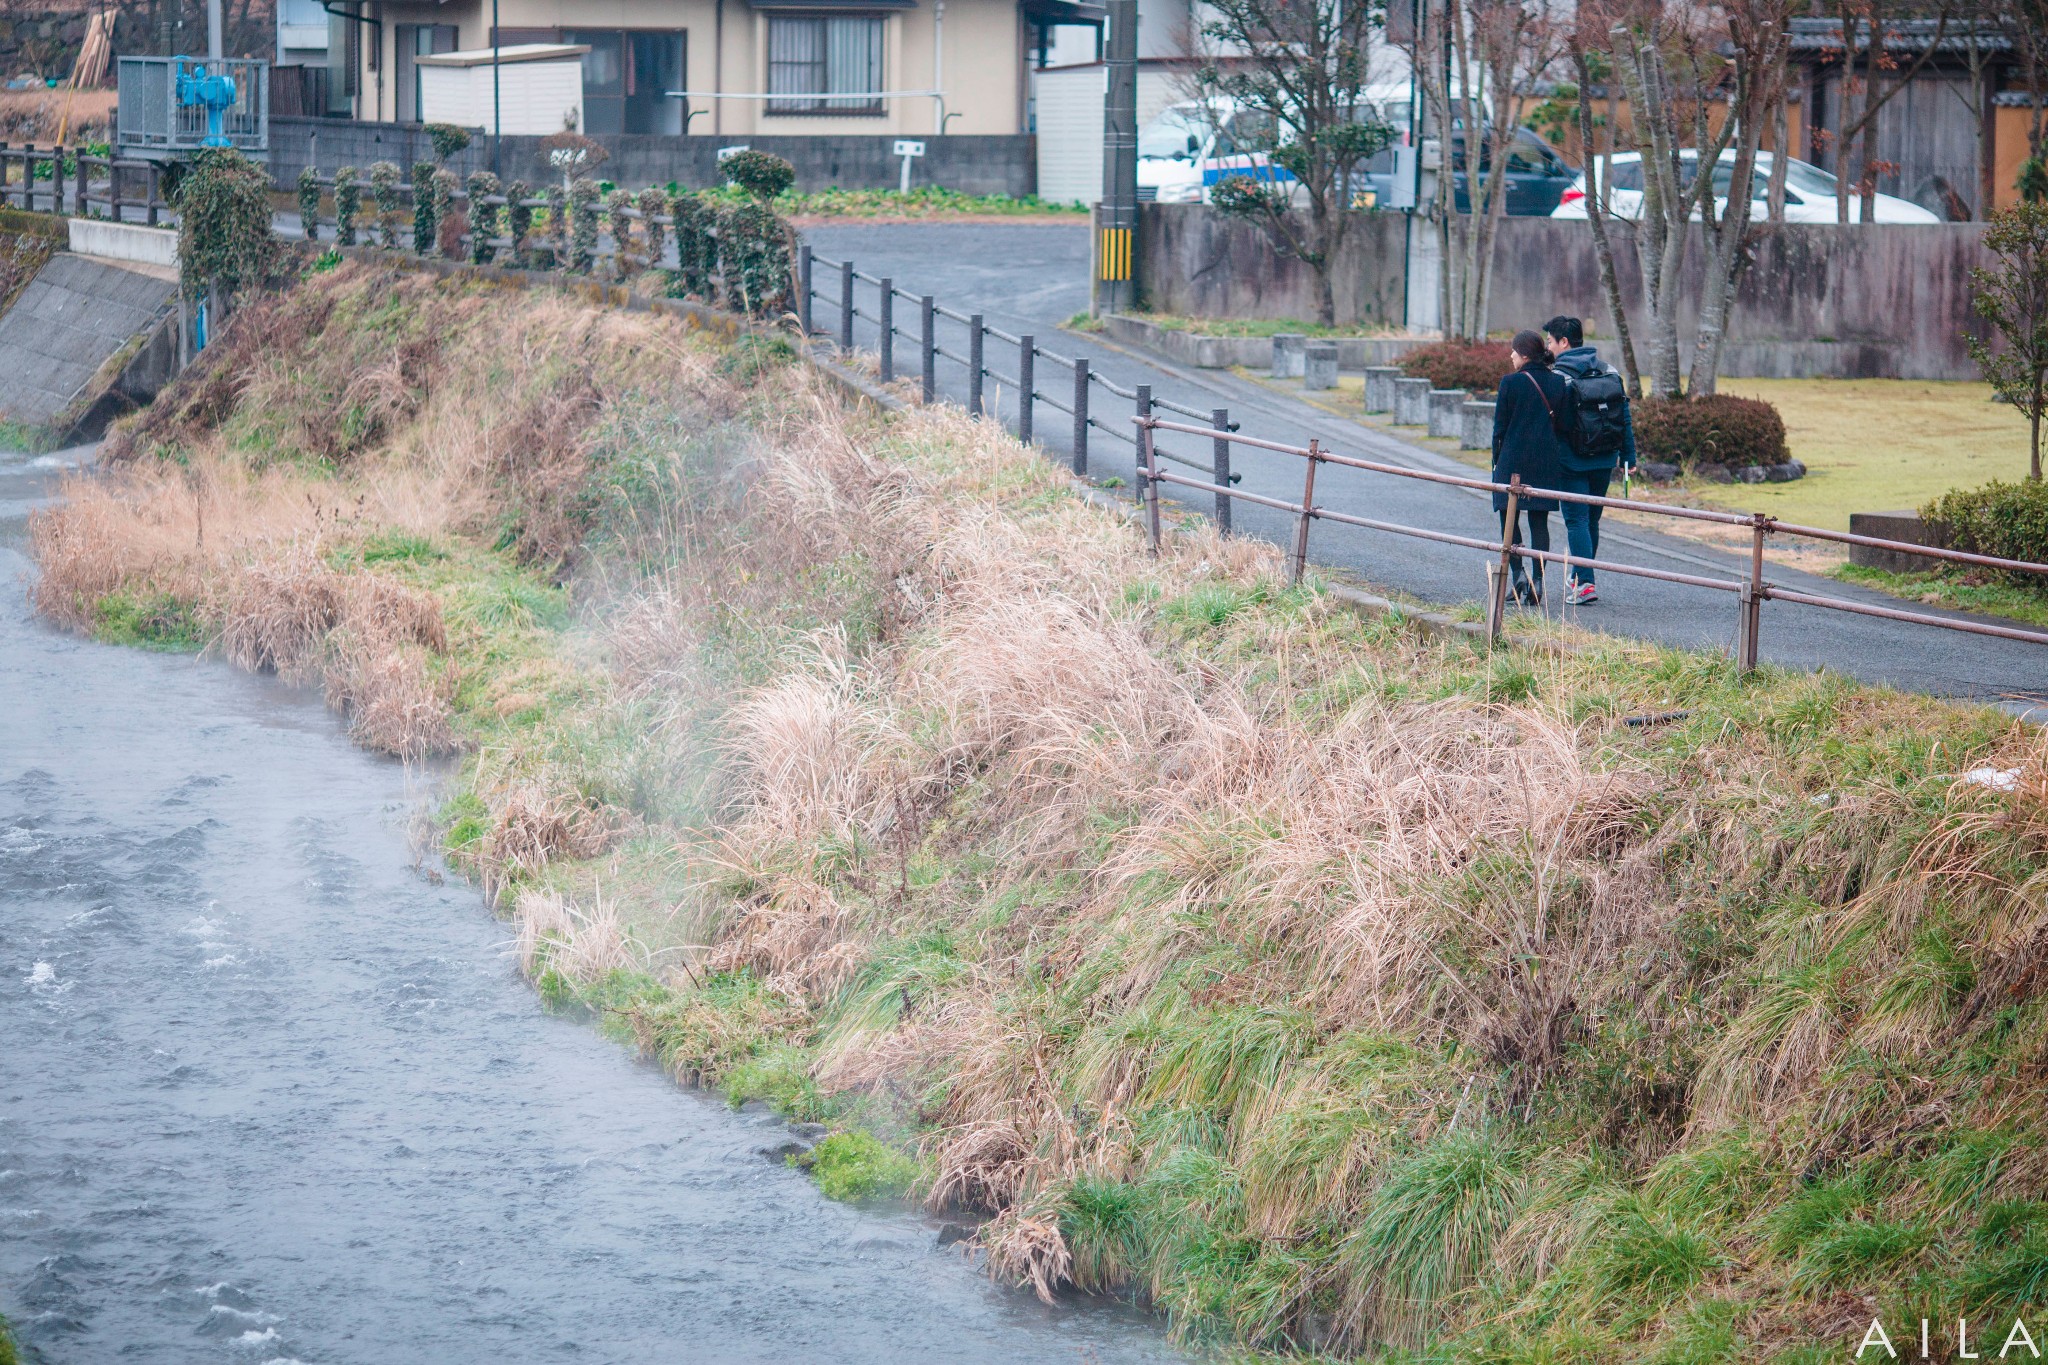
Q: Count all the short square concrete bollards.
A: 6